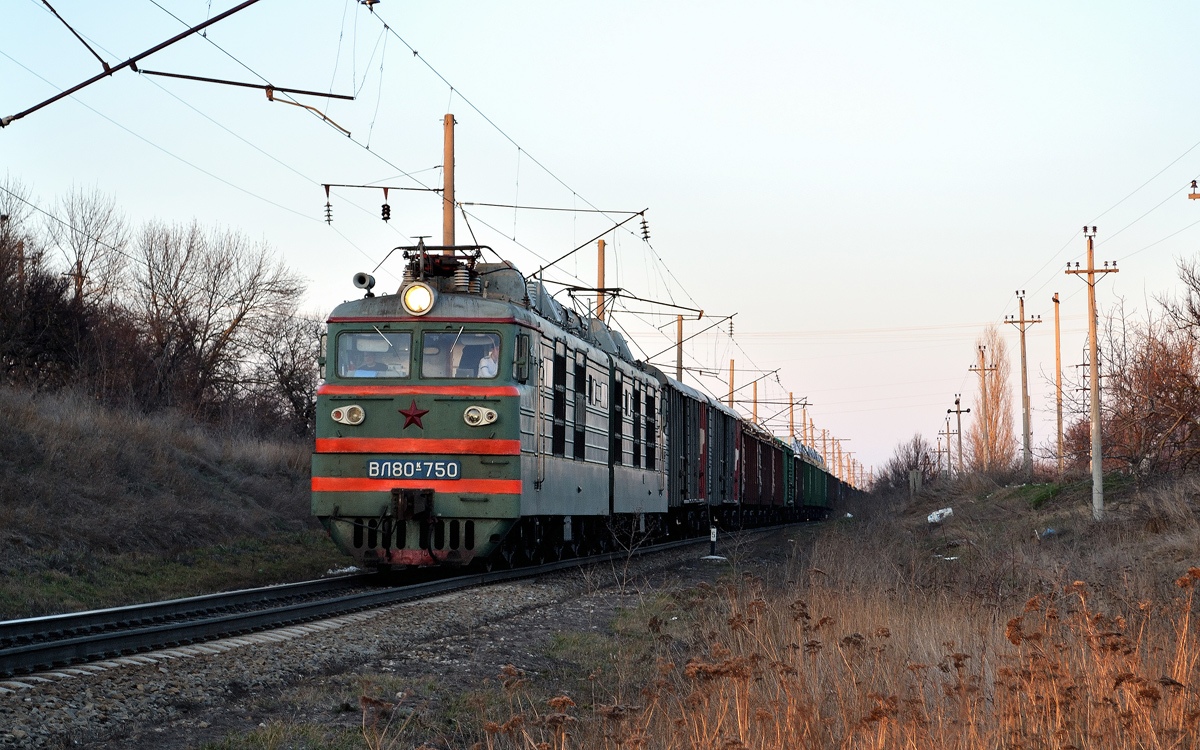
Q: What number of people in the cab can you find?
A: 2